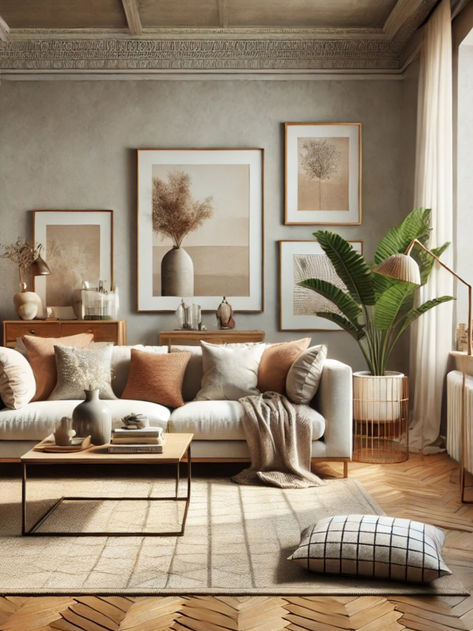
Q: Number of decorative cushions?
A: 8